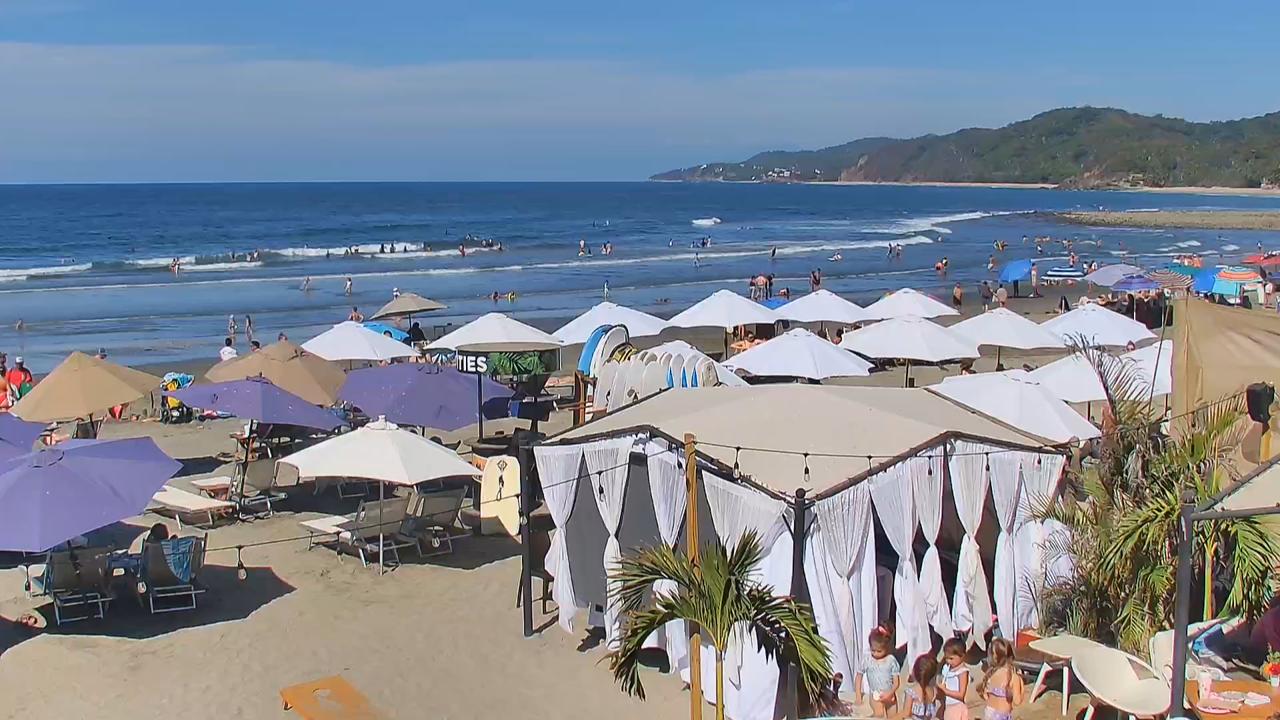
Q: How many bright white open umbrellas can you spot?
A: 15